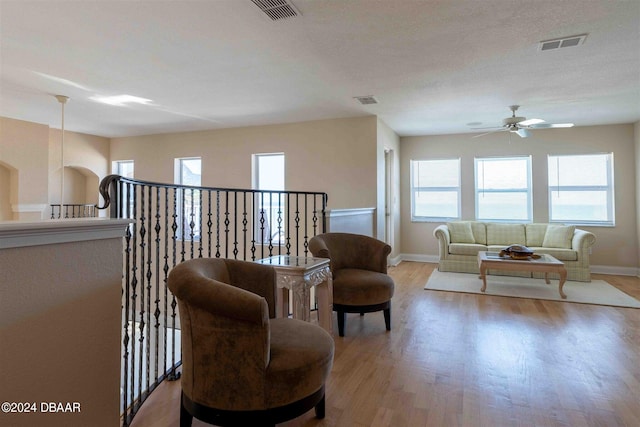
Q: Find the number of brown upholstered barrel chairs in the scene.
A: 2